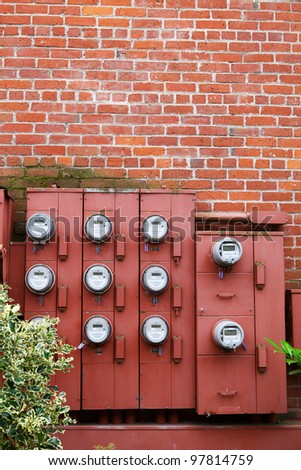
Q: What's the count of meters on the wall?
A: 11